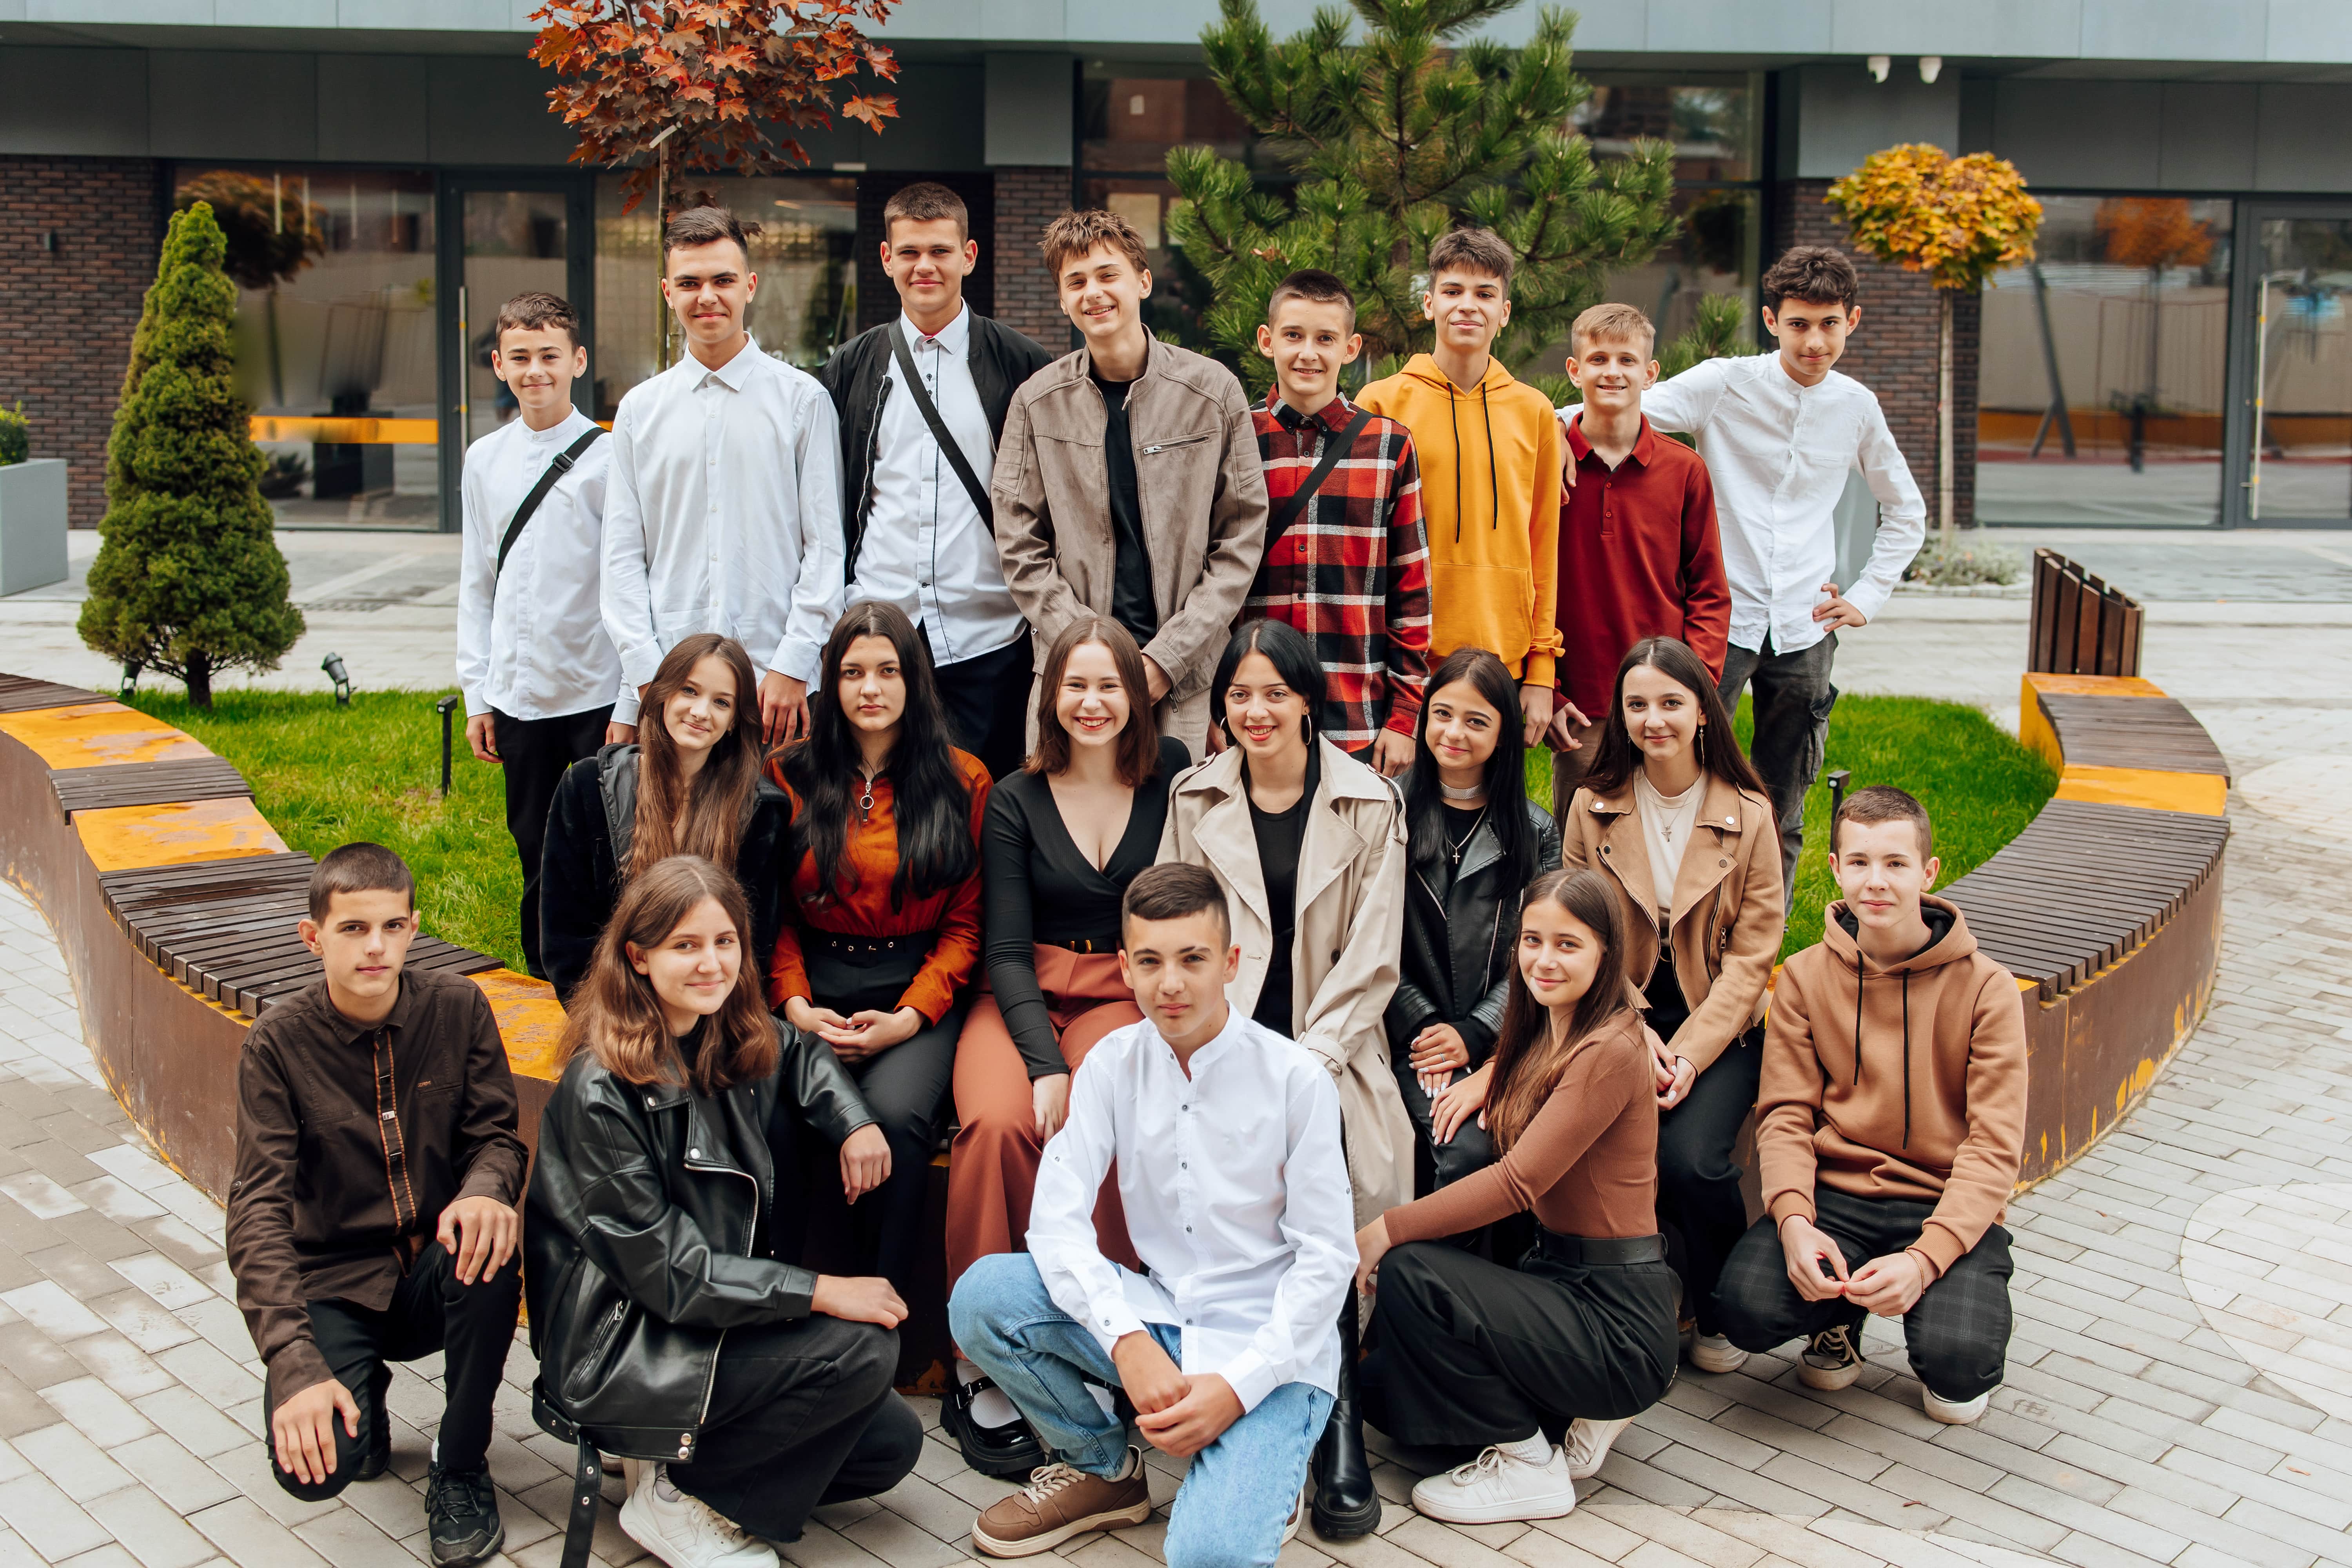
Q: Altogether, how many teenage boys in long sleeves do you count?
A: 11